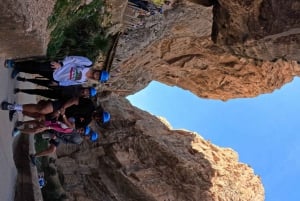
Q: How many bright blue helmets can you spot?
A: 5